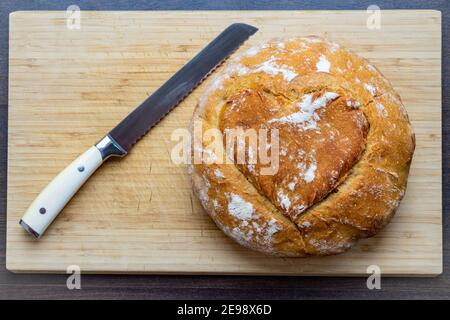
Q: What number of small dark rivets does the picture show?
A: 2